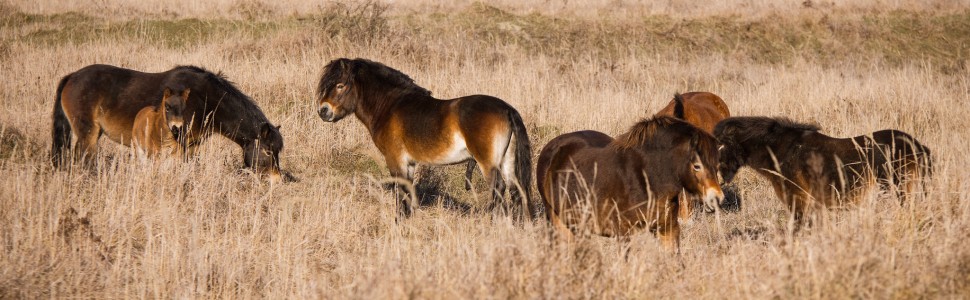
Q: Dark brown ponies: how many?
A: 4